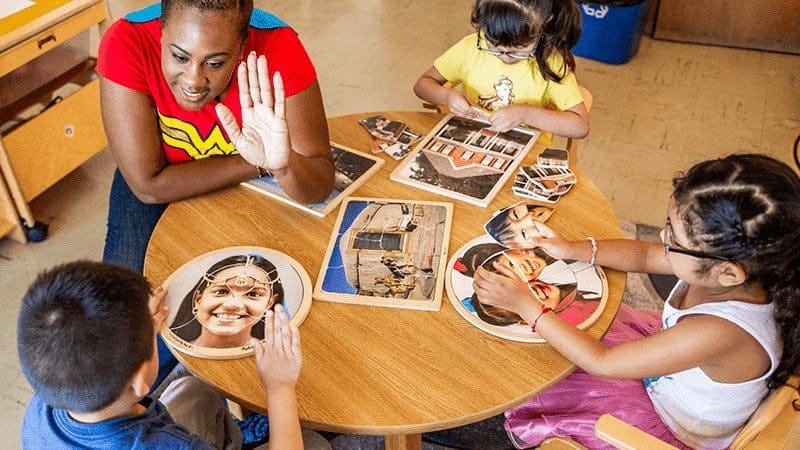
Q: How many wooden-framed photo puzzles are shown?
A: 5